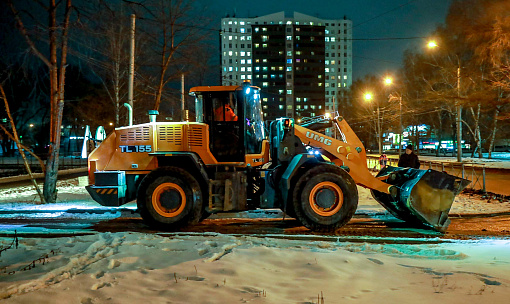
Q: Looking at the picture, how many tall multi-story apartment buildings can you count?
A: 1